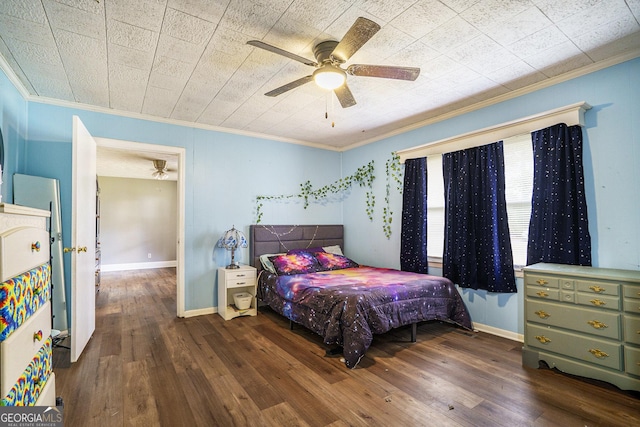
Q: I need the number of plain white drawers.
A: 5